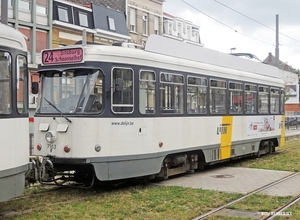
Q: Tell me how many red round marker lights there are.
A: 3